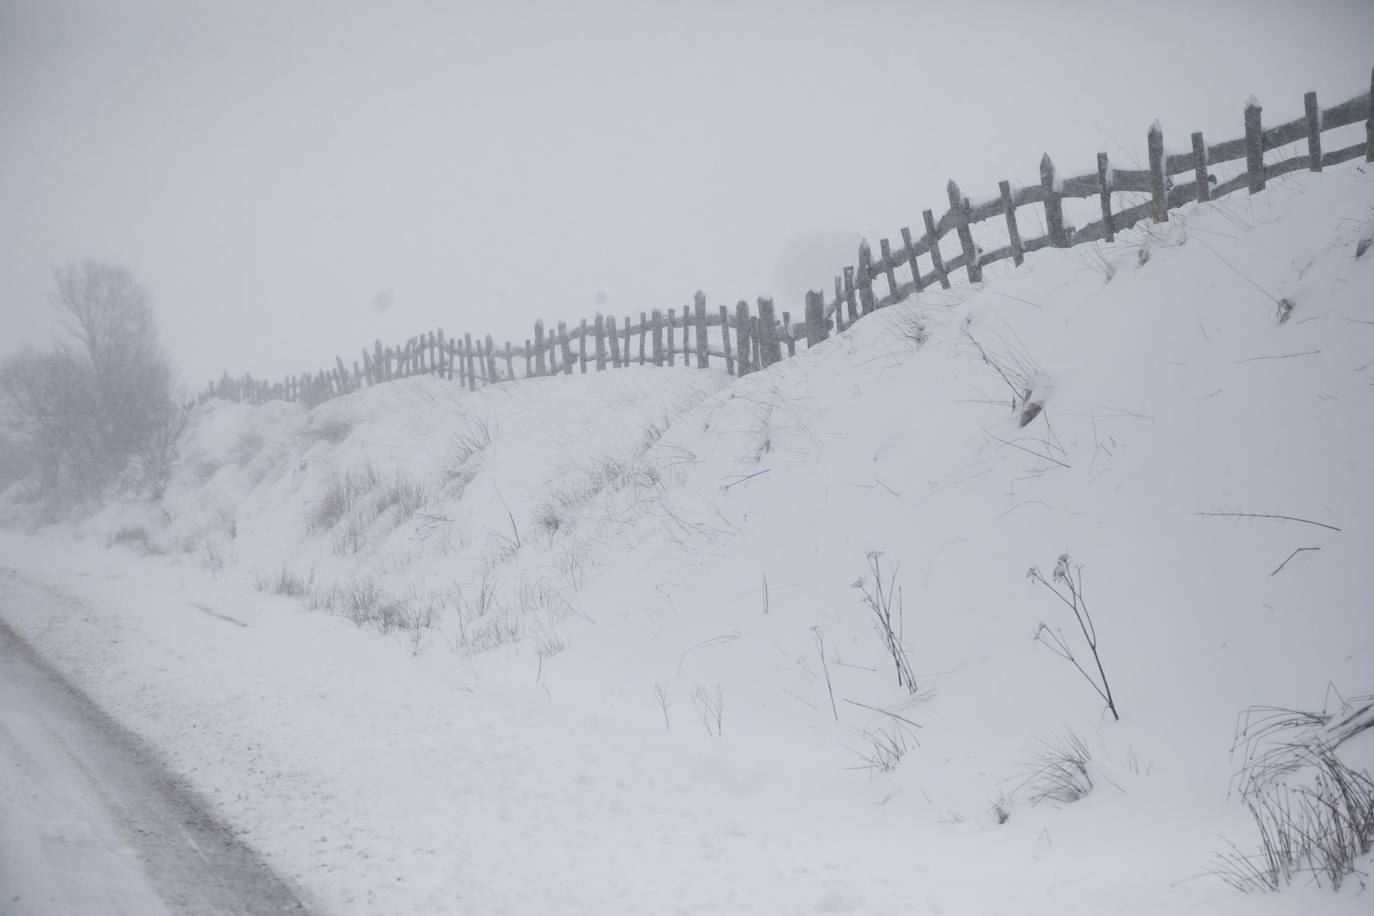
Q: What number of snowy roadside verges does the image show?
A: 1